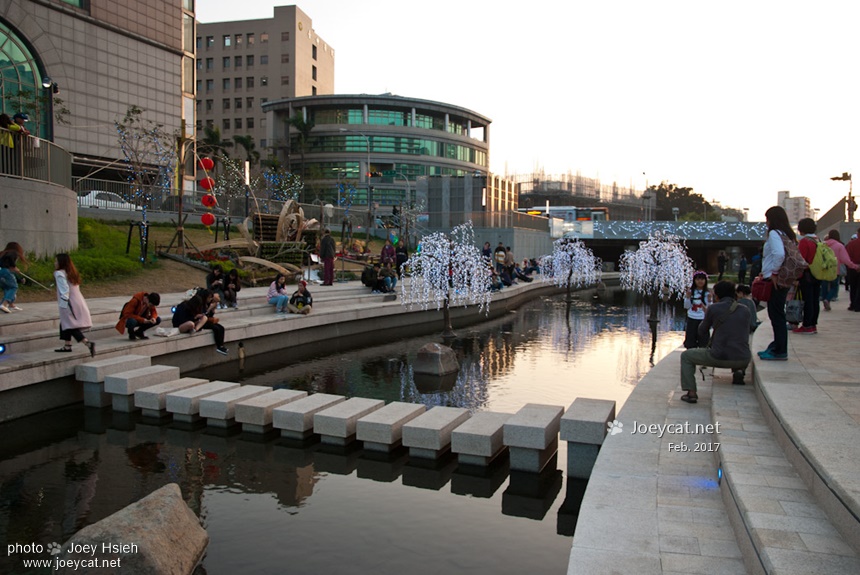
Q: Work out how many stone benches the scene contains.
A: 13